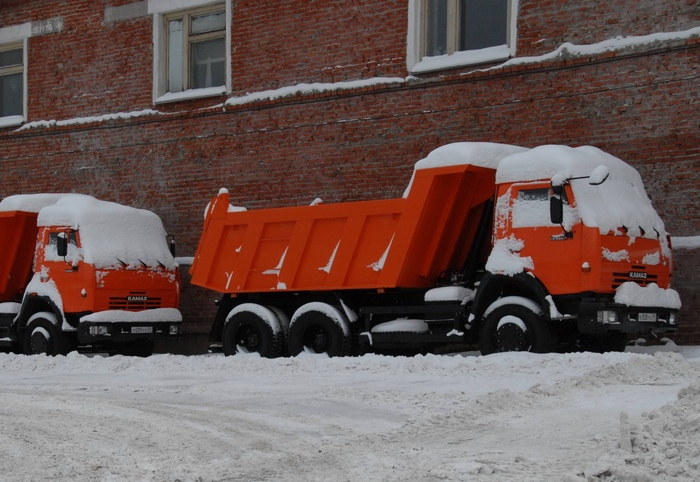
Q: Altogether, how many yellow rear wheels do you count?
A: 0